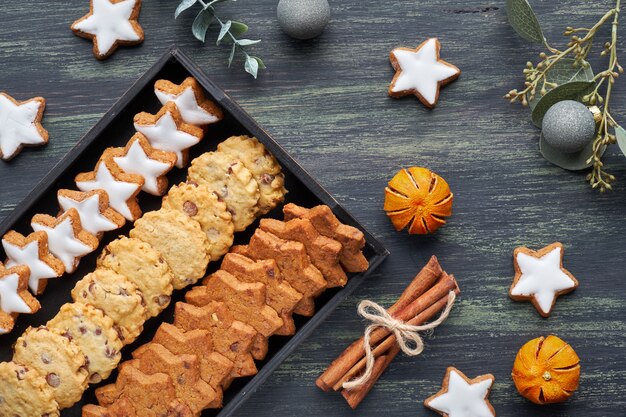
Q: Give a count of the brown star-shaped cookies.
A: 10